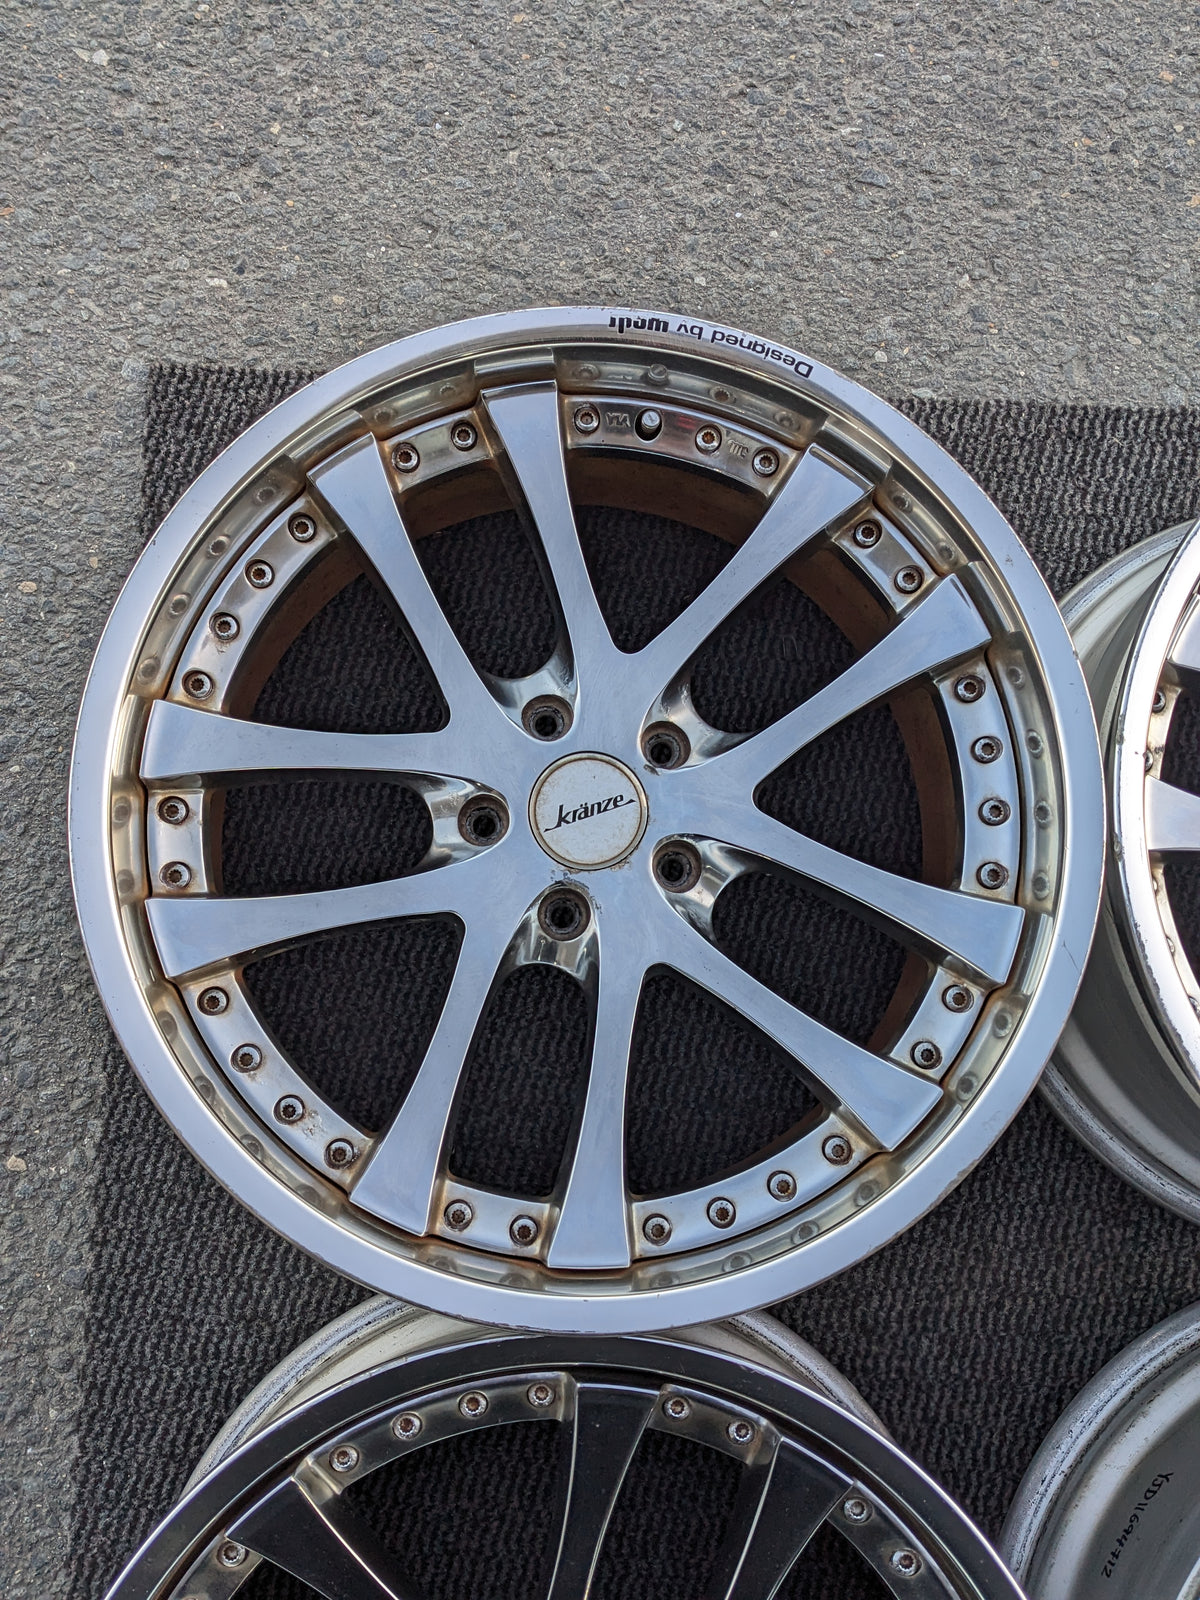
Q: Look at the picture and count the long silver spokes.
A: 10